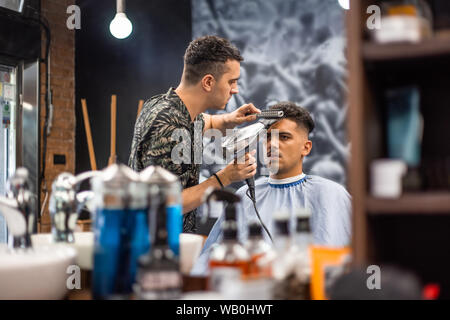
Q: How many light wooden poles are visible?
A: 3